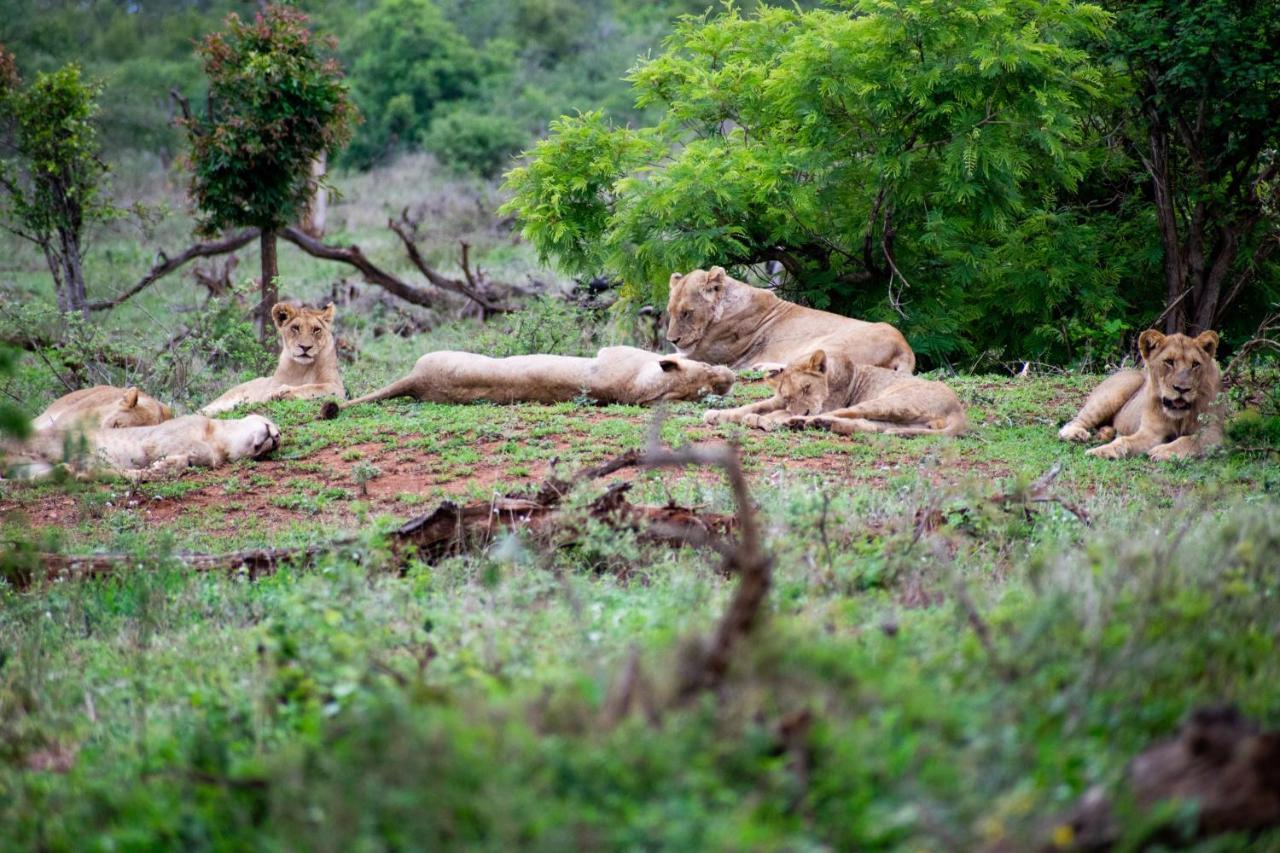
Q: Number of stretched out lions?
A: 2